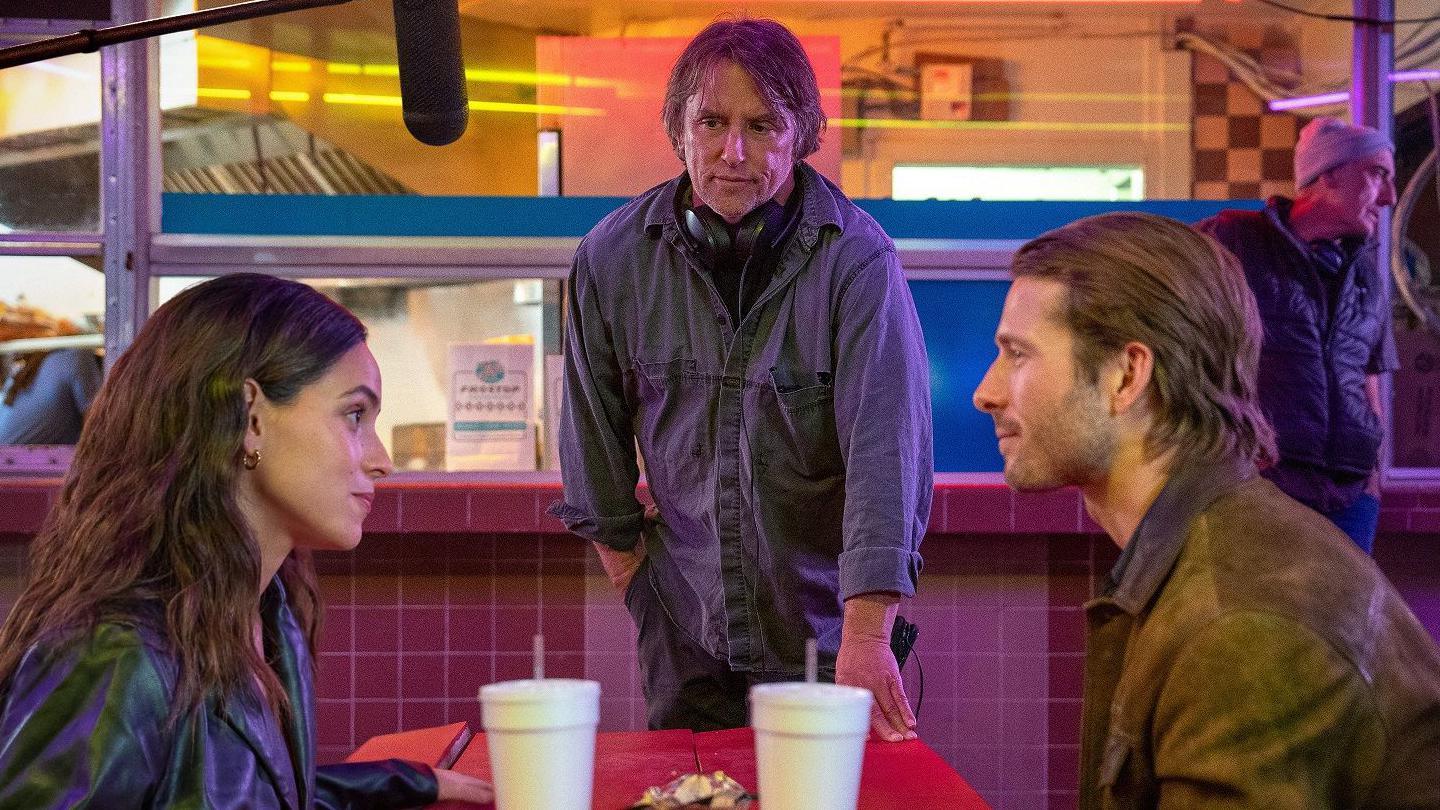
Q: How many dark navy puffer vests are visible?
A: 1